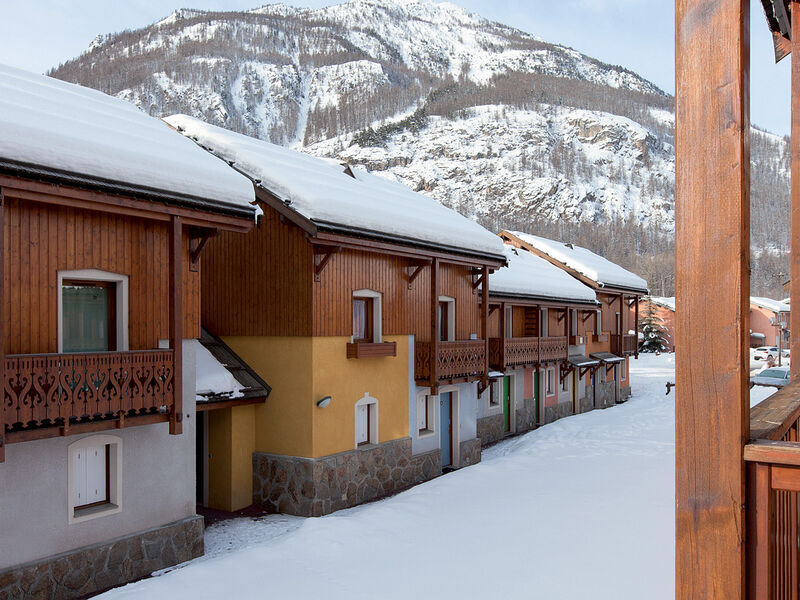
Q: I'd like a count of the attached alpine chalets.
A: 4